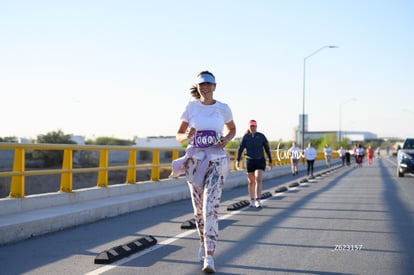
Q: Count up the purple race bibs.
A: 1